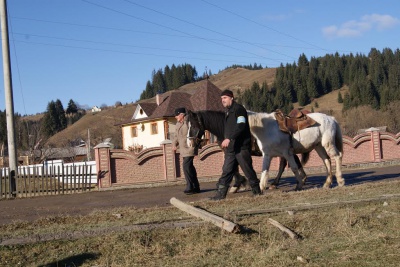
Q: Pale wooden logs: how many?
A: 2